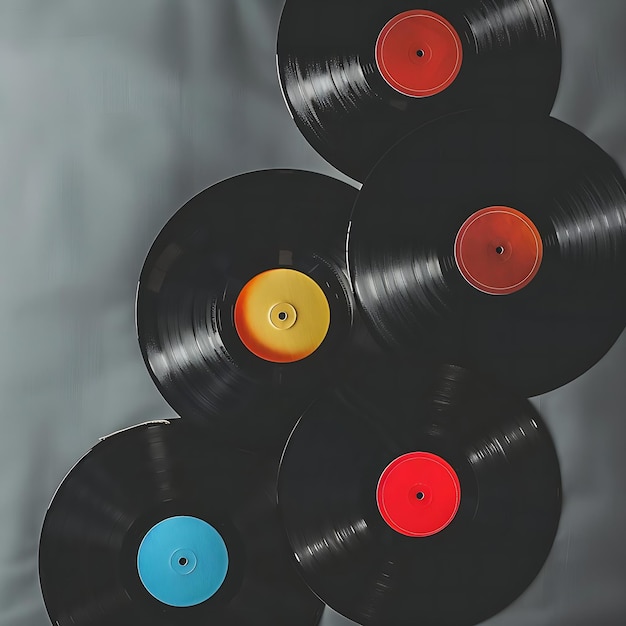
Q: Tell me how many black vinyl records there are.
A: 5